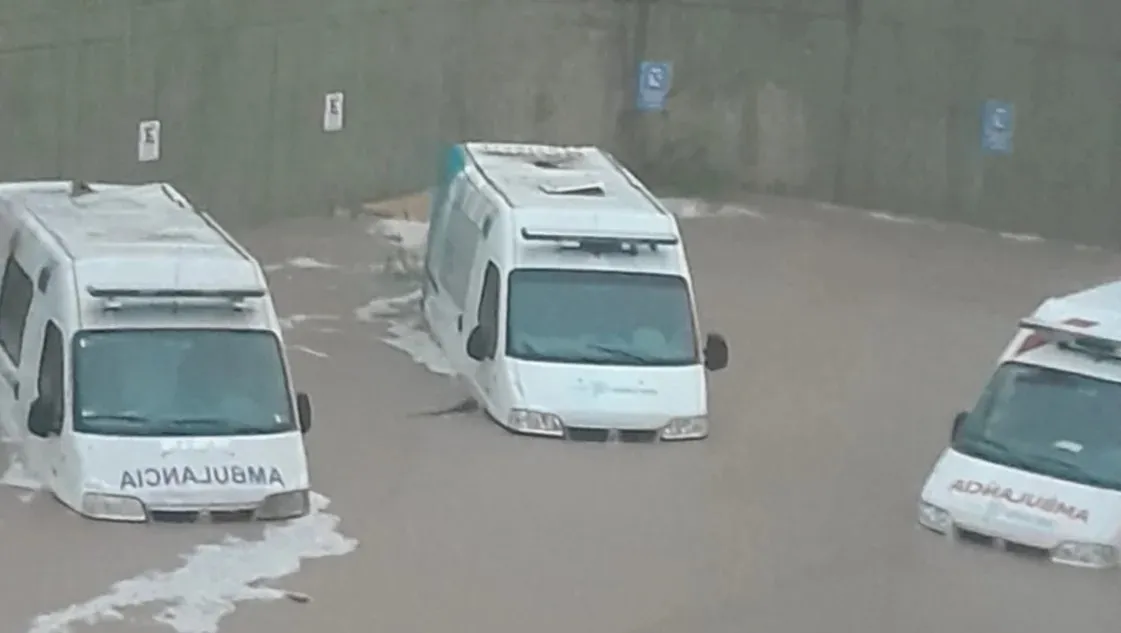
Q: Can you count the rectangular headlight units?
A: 6